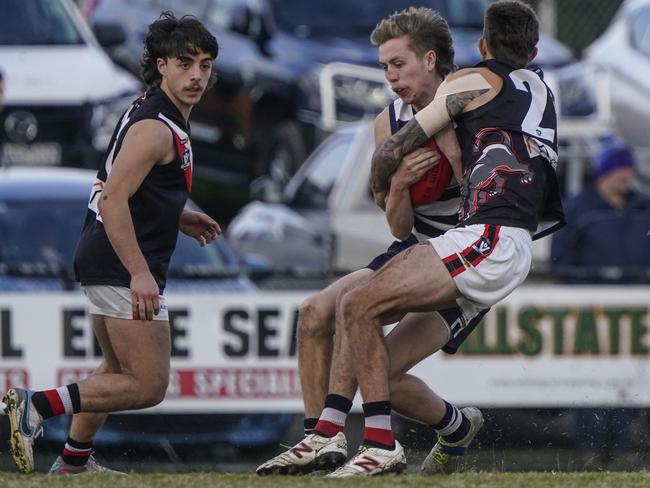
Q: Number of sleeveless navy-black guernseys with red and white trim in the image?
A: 2